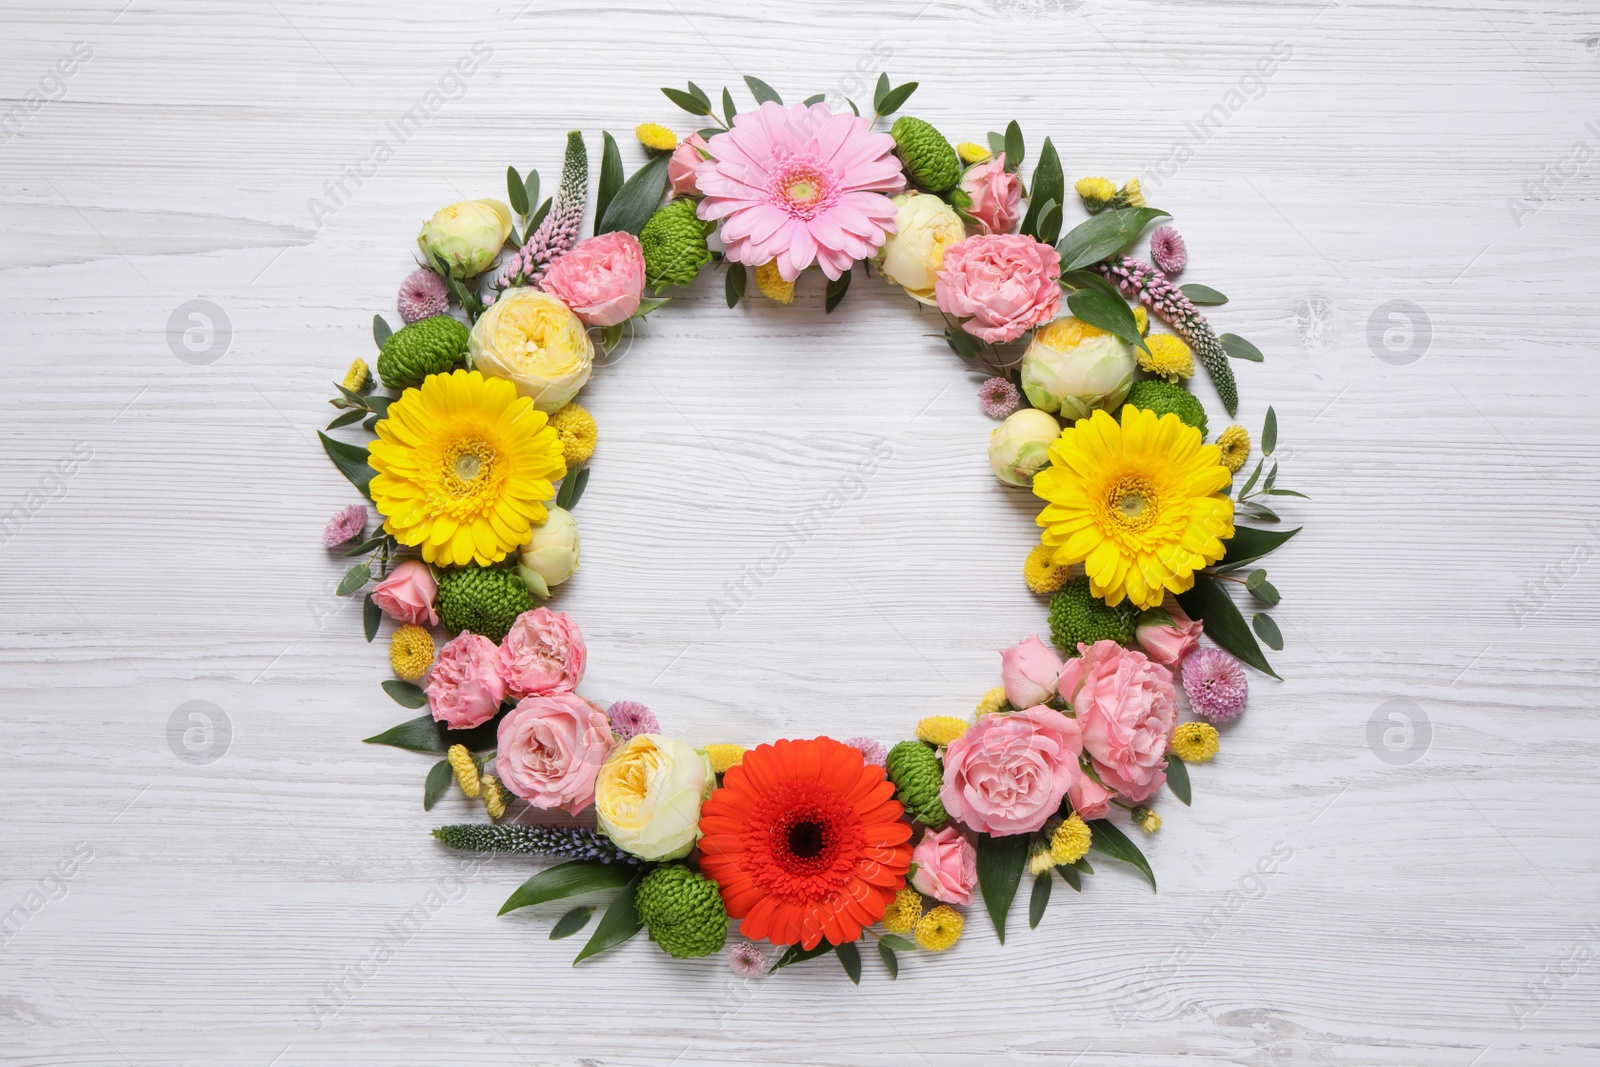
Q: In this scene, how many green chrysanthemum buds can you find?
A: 8